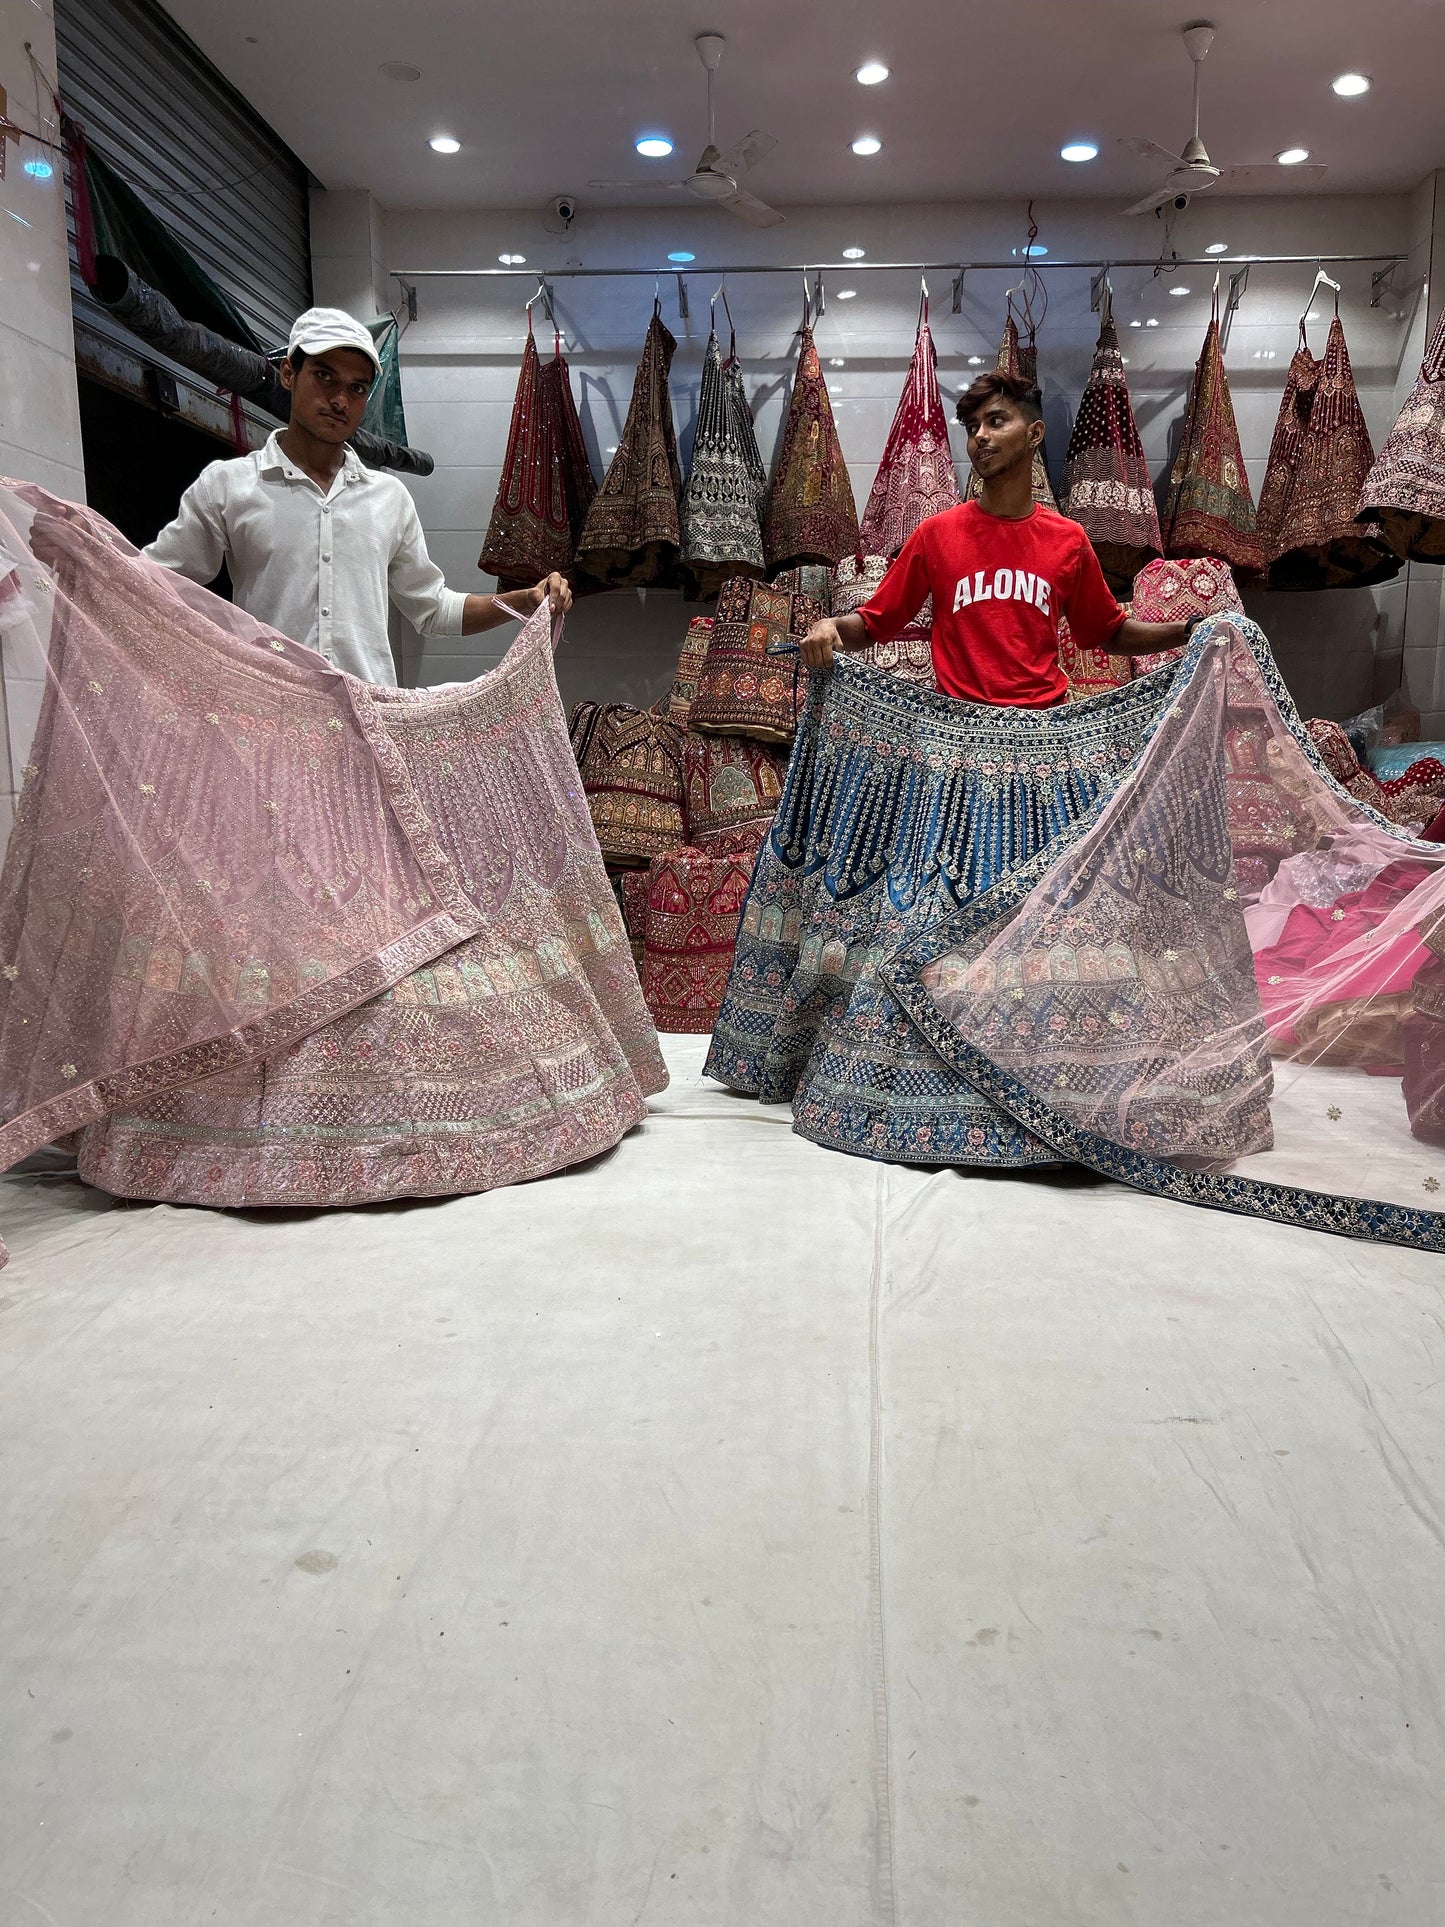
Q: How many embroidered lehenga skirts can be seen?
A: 12